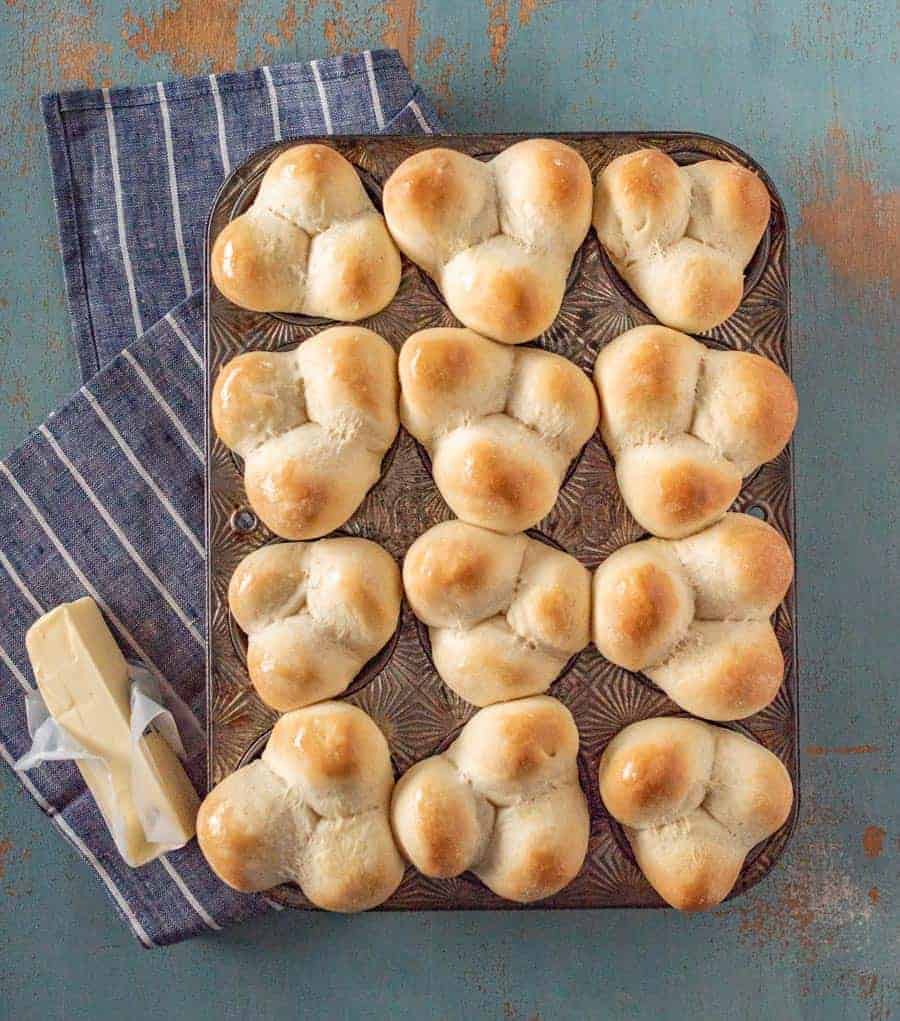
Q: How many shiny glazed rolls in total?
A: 12